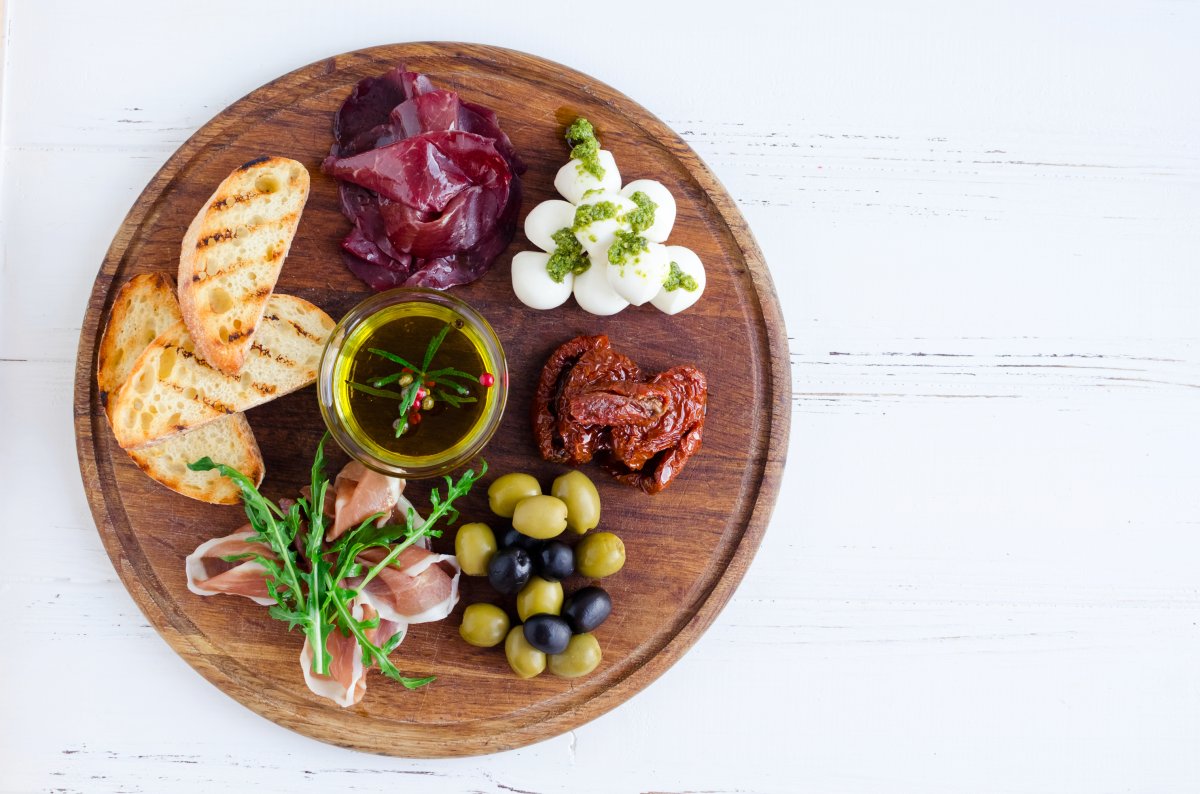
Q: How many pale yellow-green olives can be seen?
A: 9